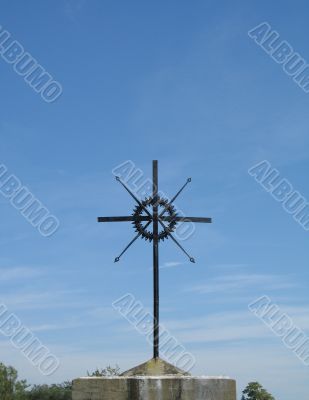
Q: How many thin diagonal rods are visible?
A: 4